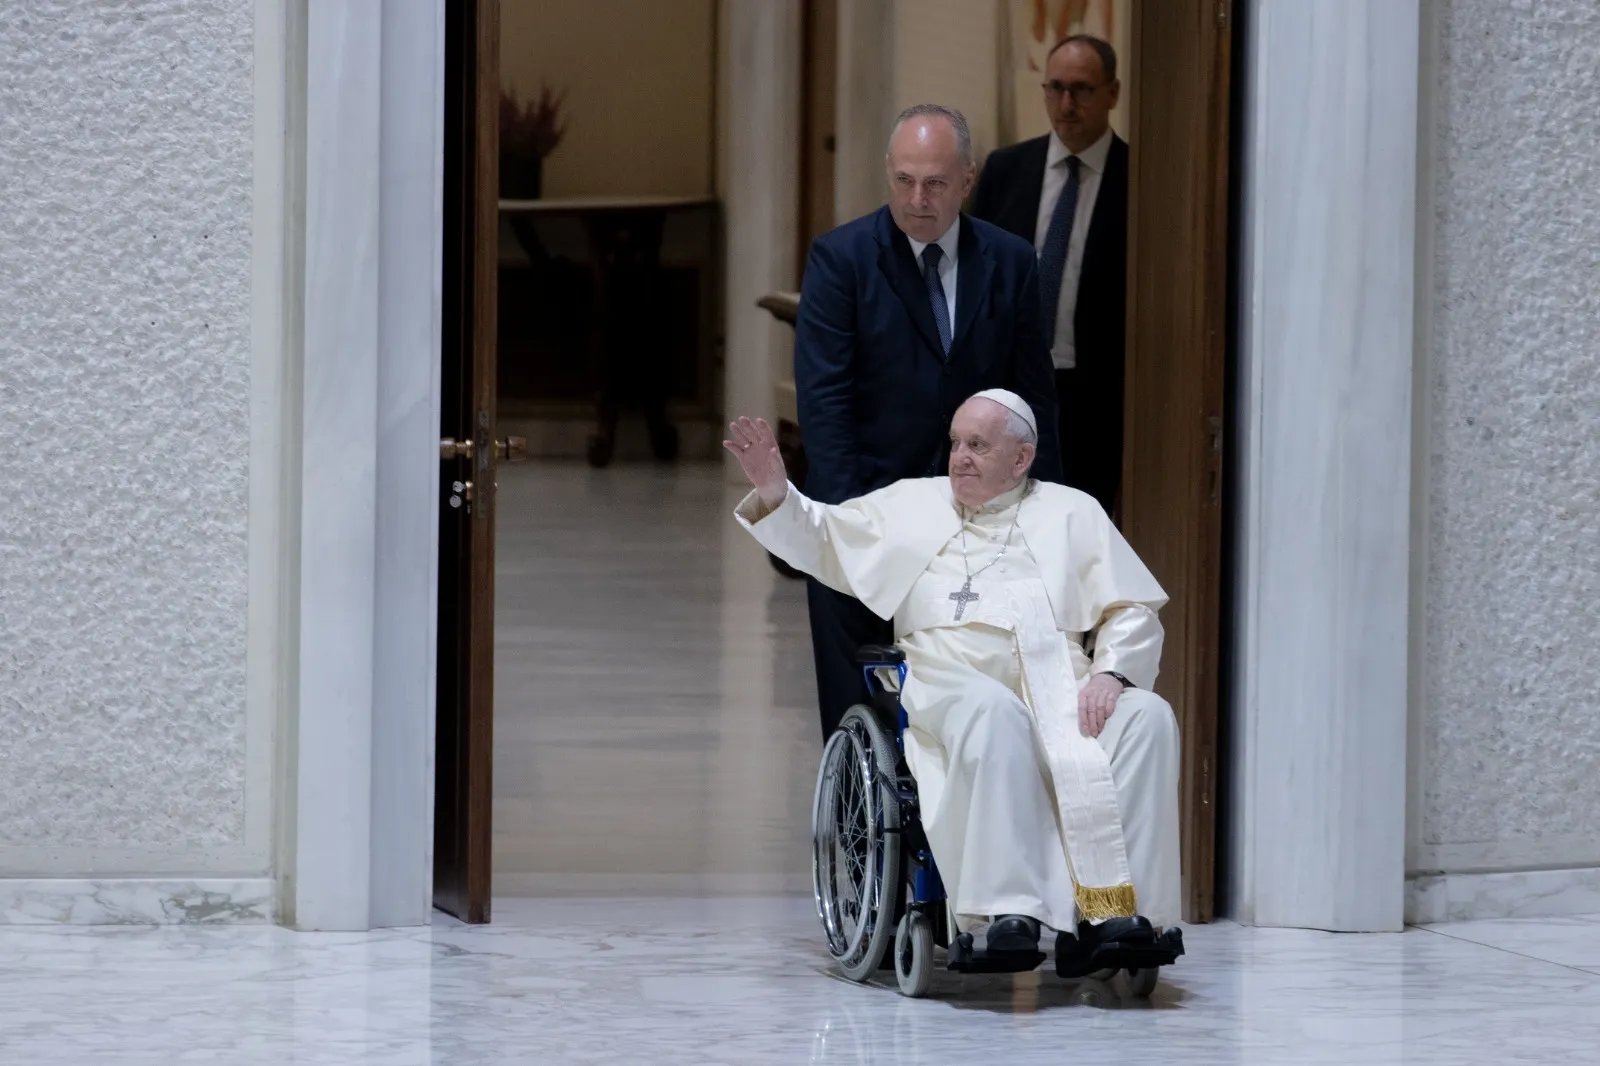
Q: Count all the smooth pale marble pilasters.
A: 2